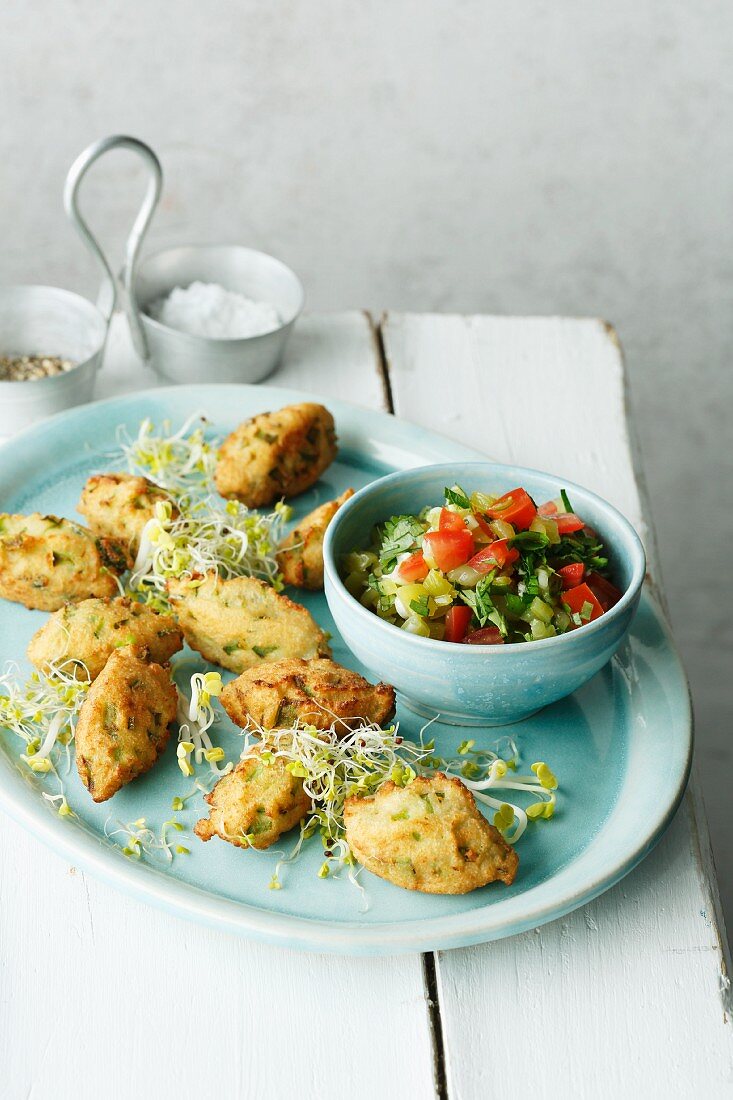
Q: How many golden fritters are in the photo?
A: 10